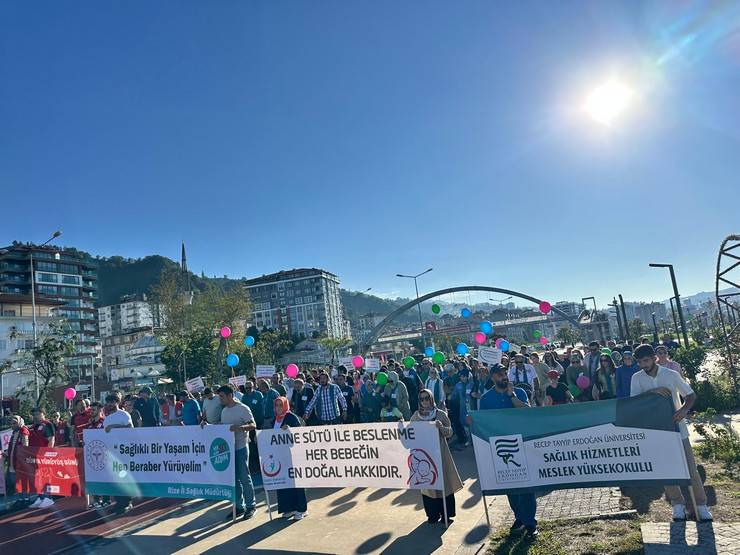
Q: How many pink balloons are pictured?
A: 9